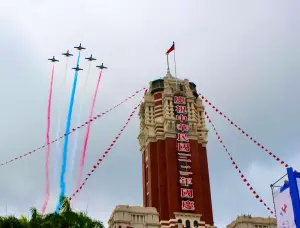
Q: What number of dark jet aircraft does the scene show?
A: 6